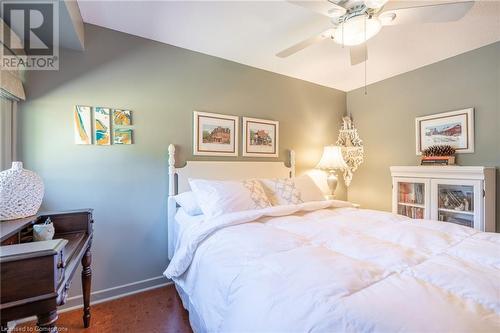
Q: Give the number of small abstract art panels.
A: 4